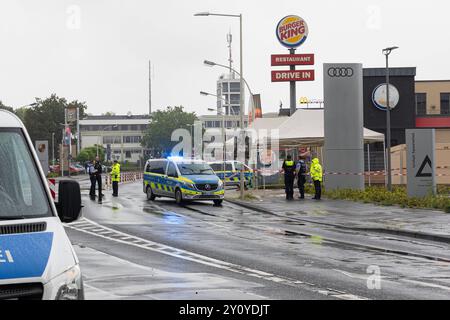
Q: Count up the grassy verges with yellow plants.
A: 1